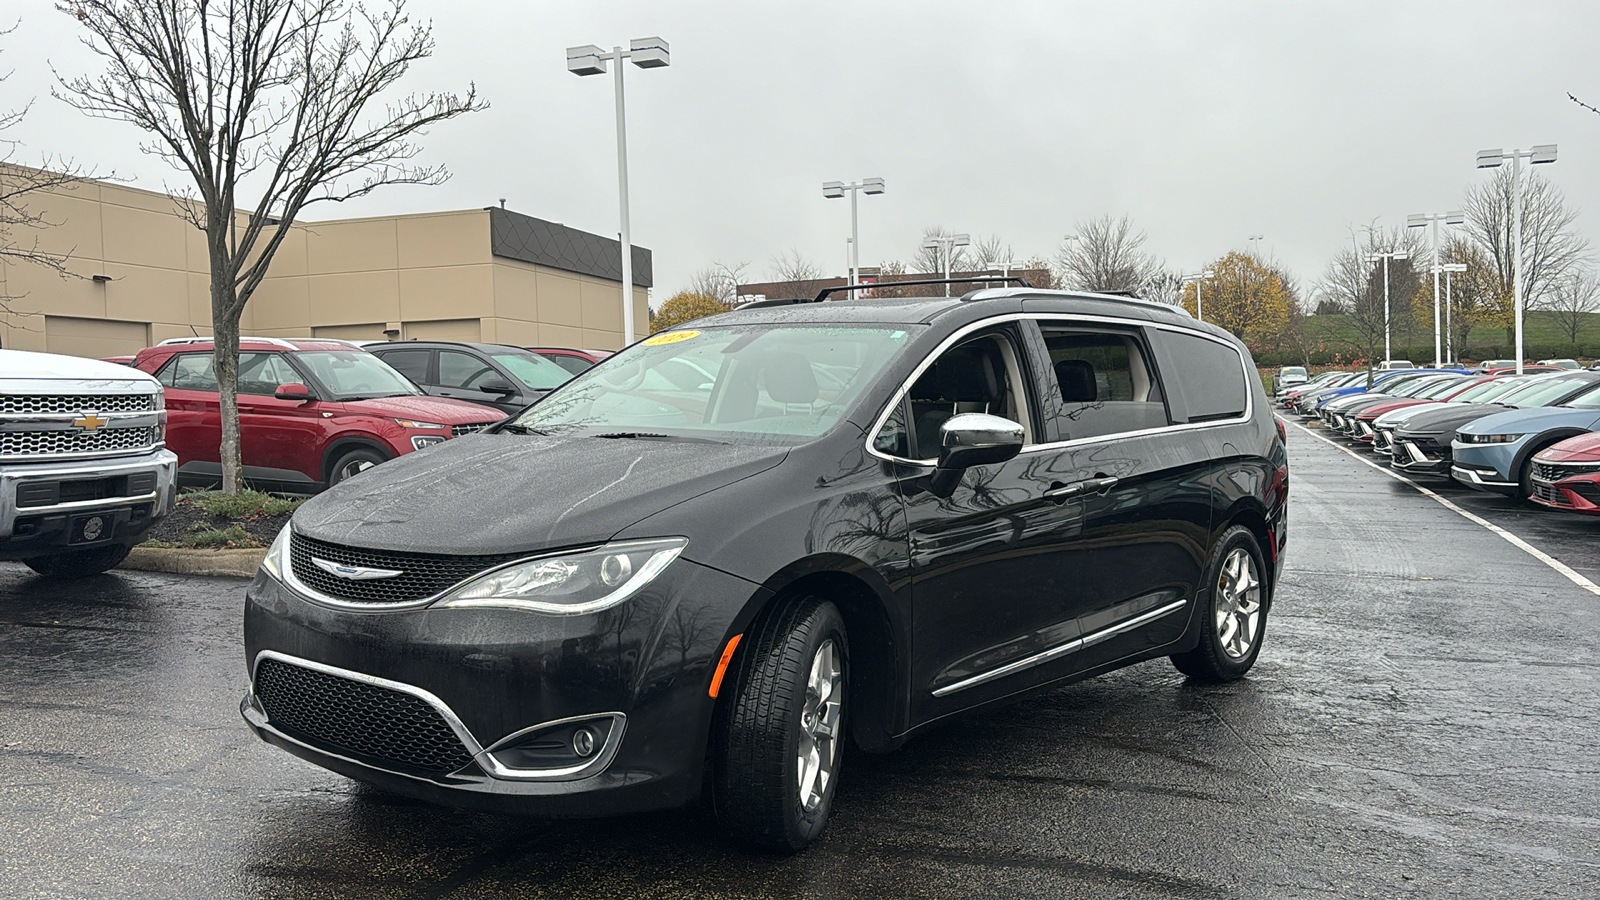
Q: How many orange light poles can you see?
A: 0